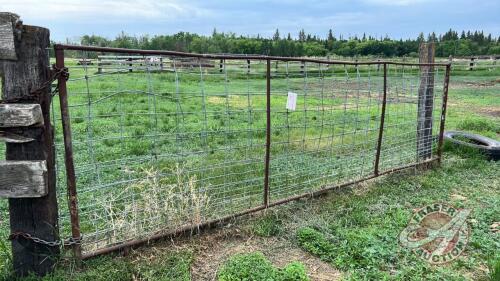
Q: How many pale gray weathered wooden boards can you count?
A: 3